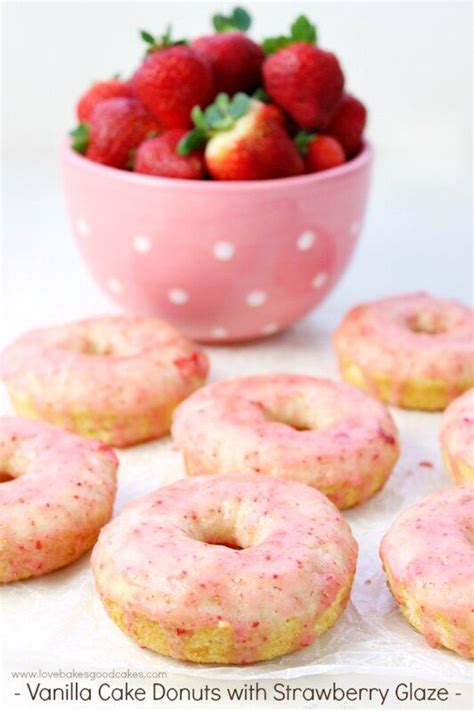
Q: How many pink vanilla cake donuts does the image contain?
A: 7